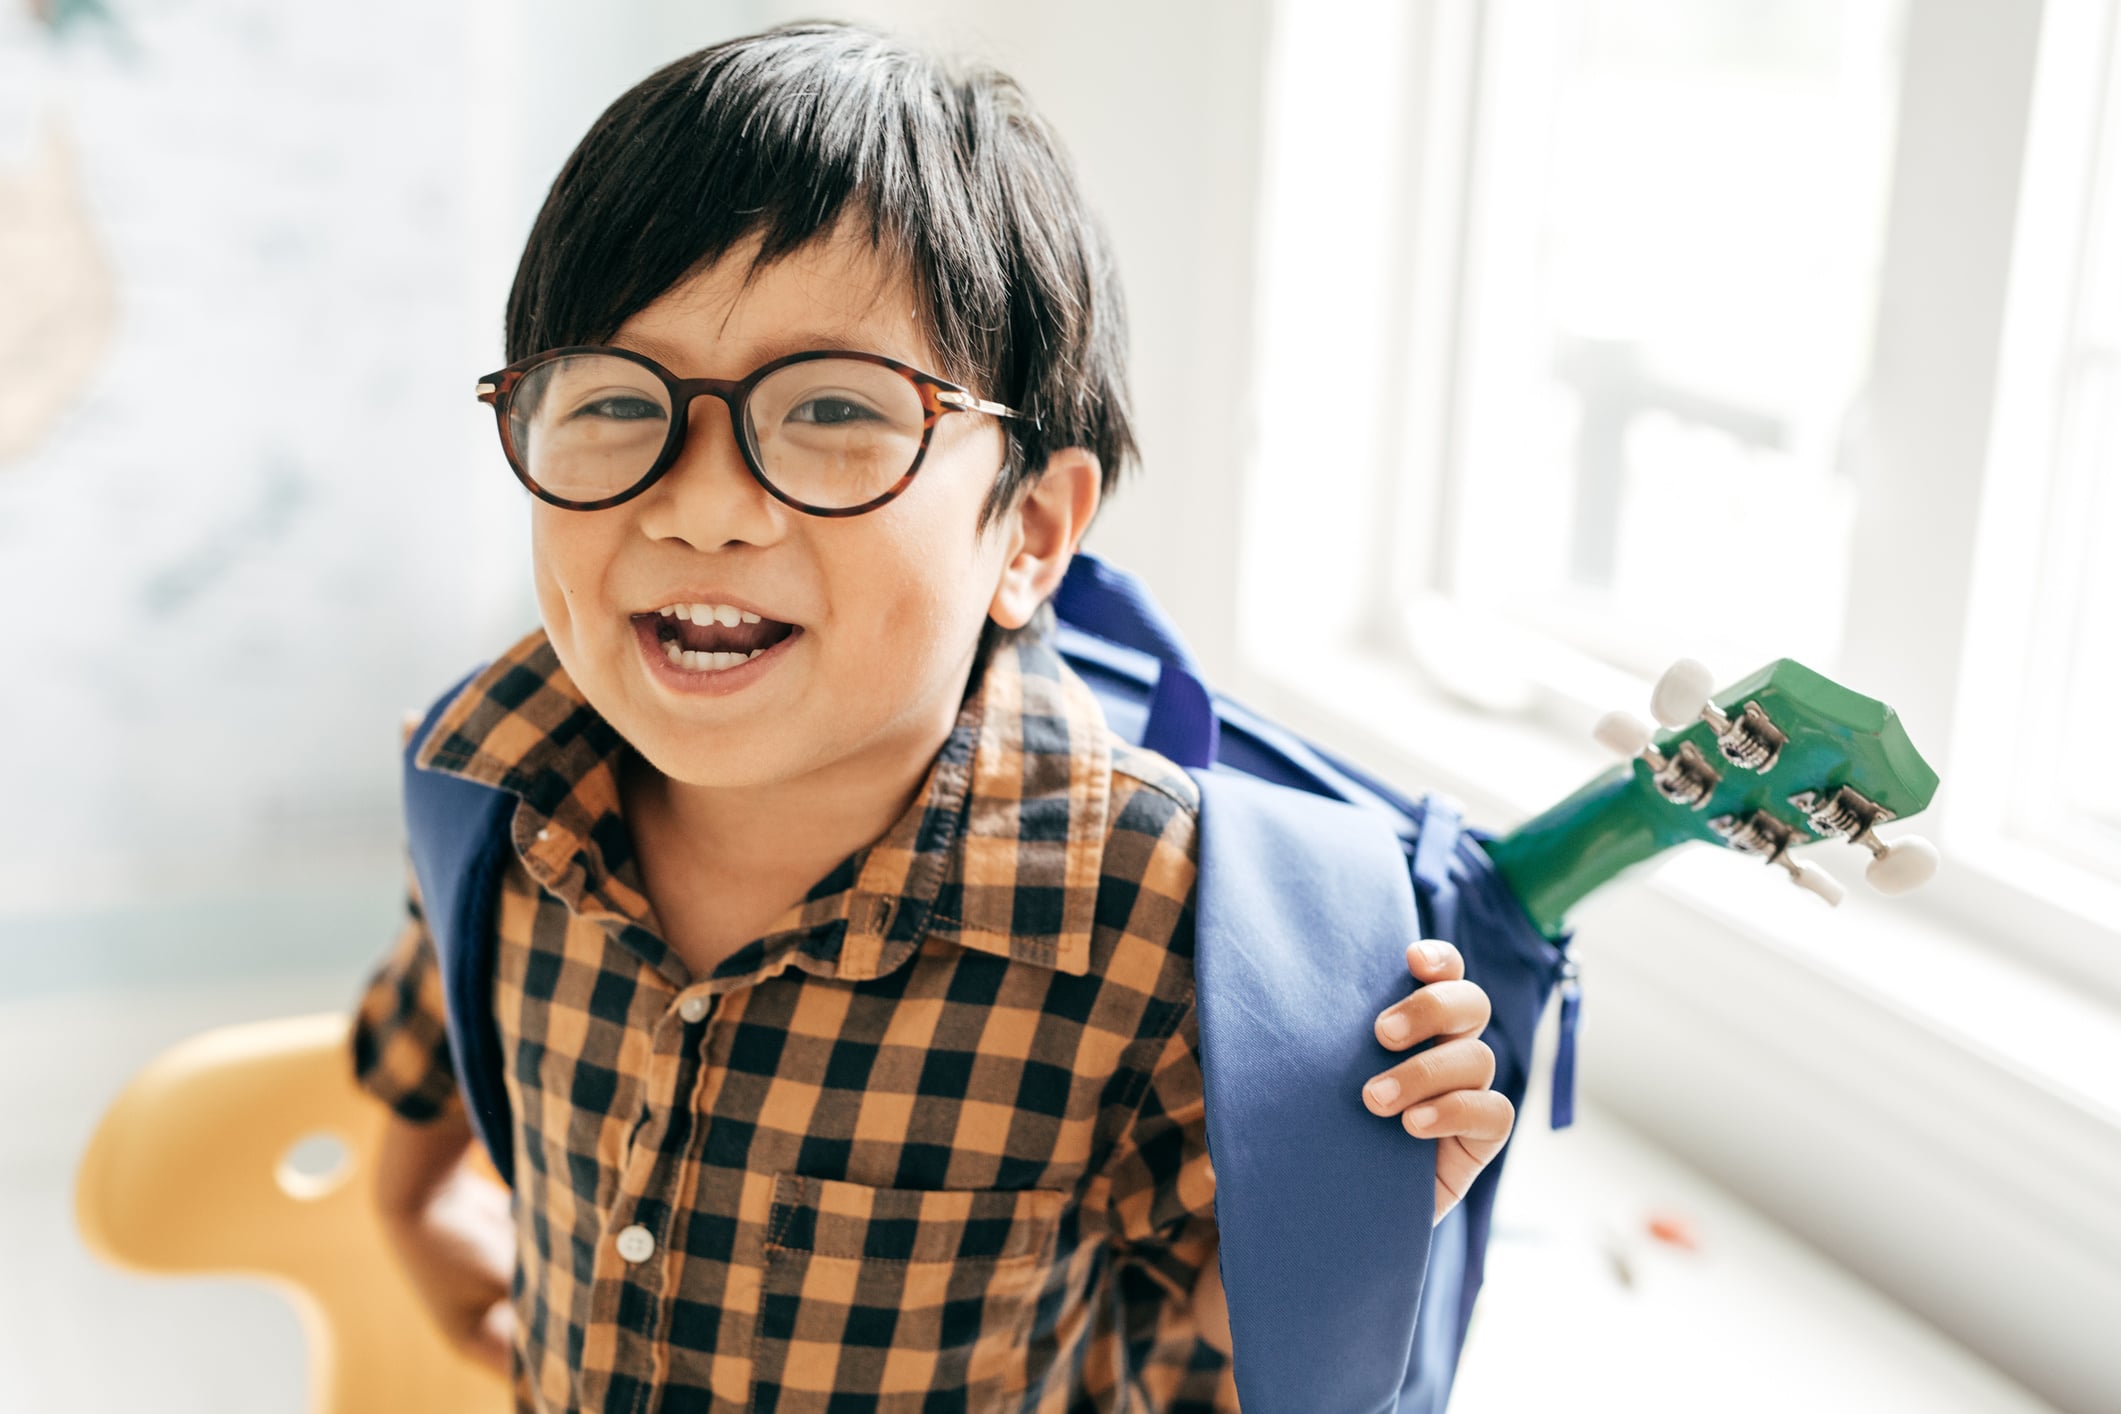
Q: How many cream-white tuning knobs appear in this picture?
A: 4